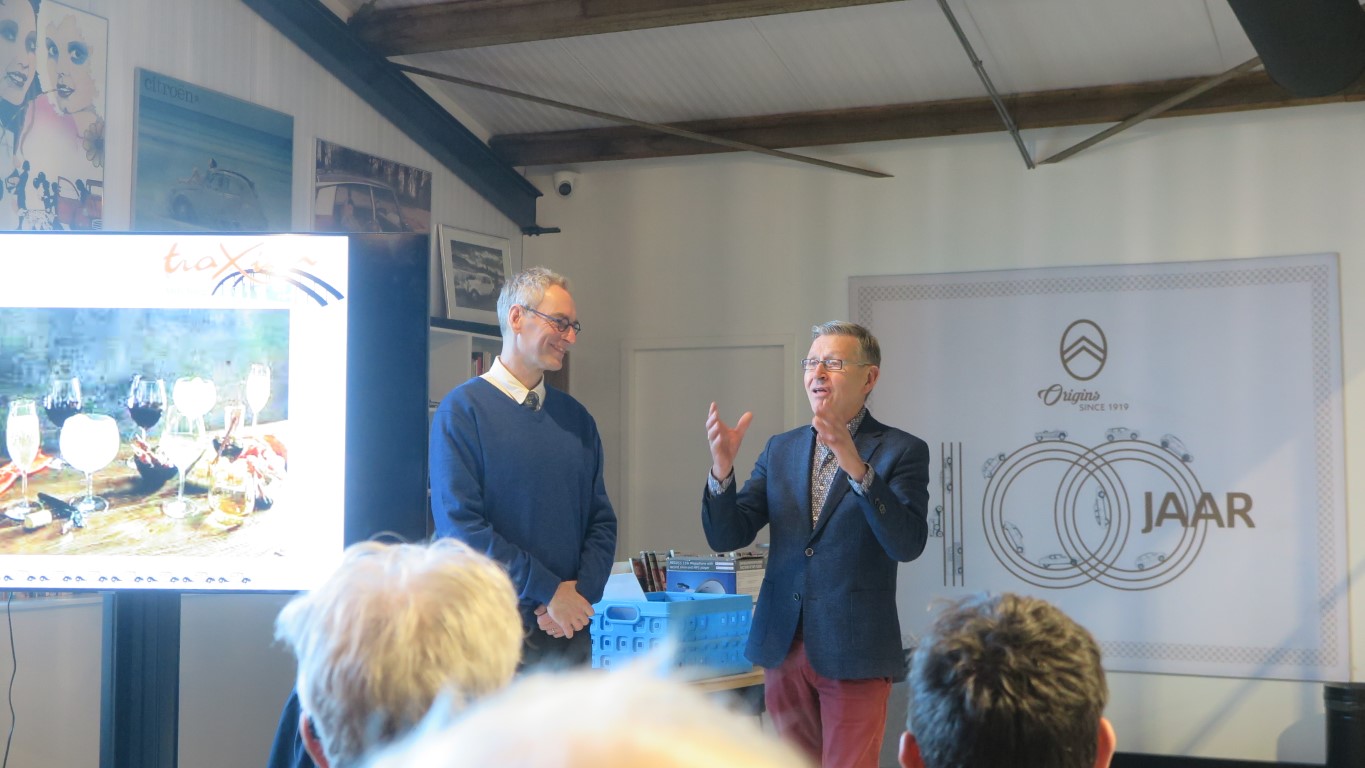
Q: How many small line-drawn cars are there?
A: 11